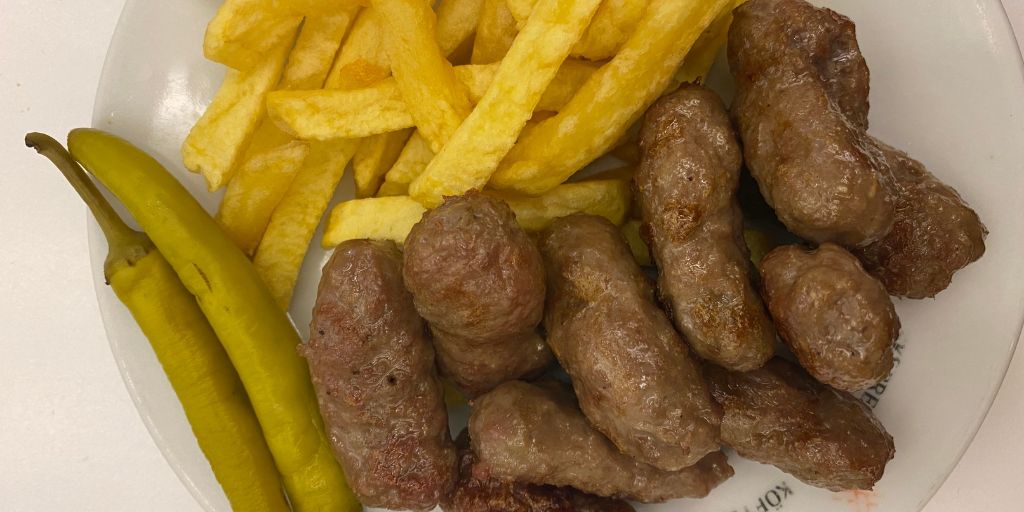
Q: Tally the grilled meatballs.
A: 10